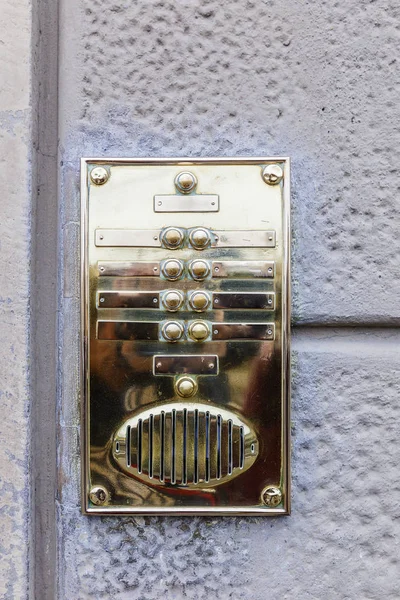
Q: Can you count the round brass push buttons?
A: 10